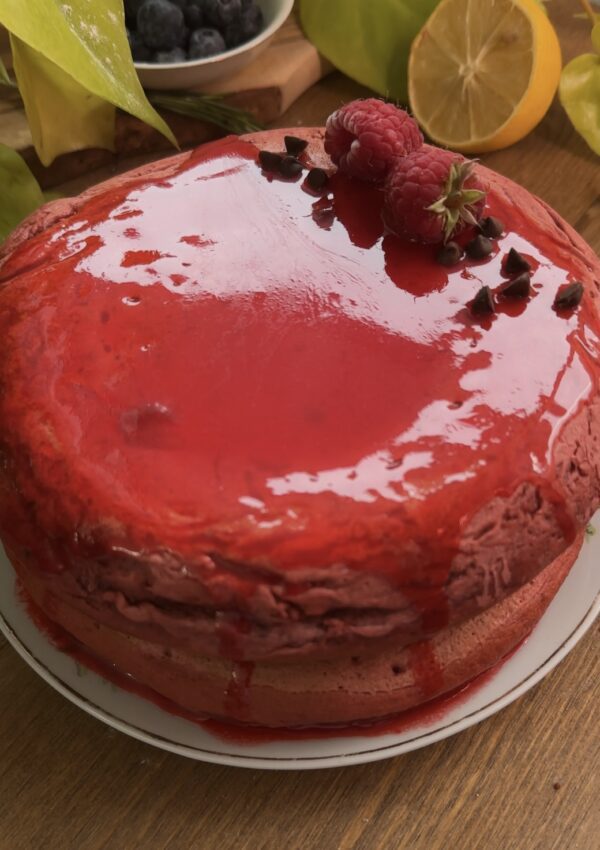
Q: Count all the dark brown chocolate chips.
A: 11